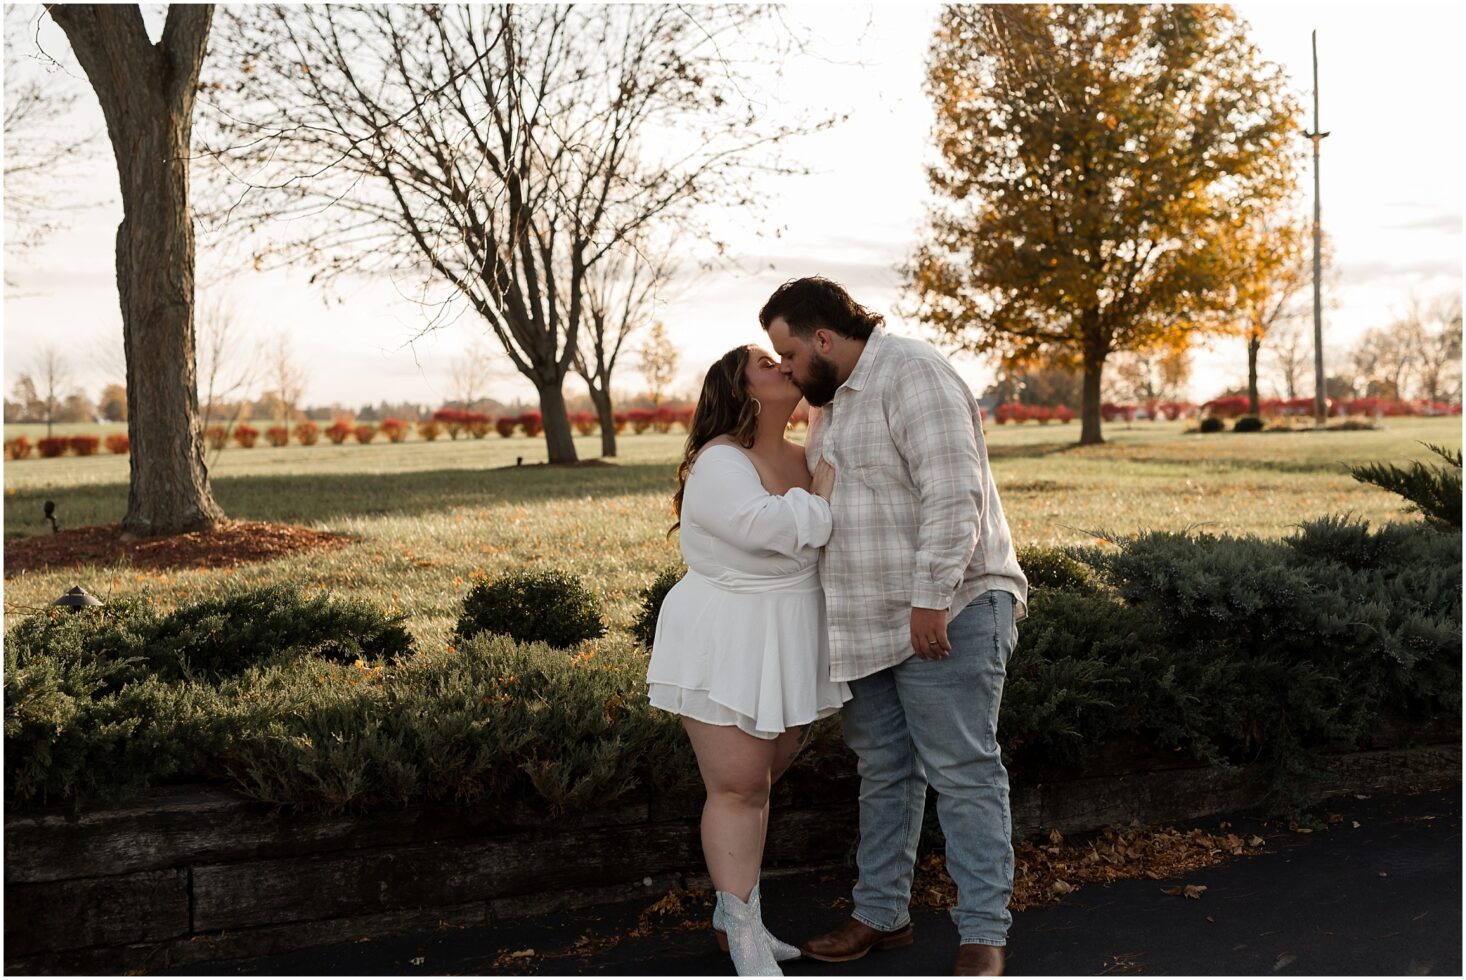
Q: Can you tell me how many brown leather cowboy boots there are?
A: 2